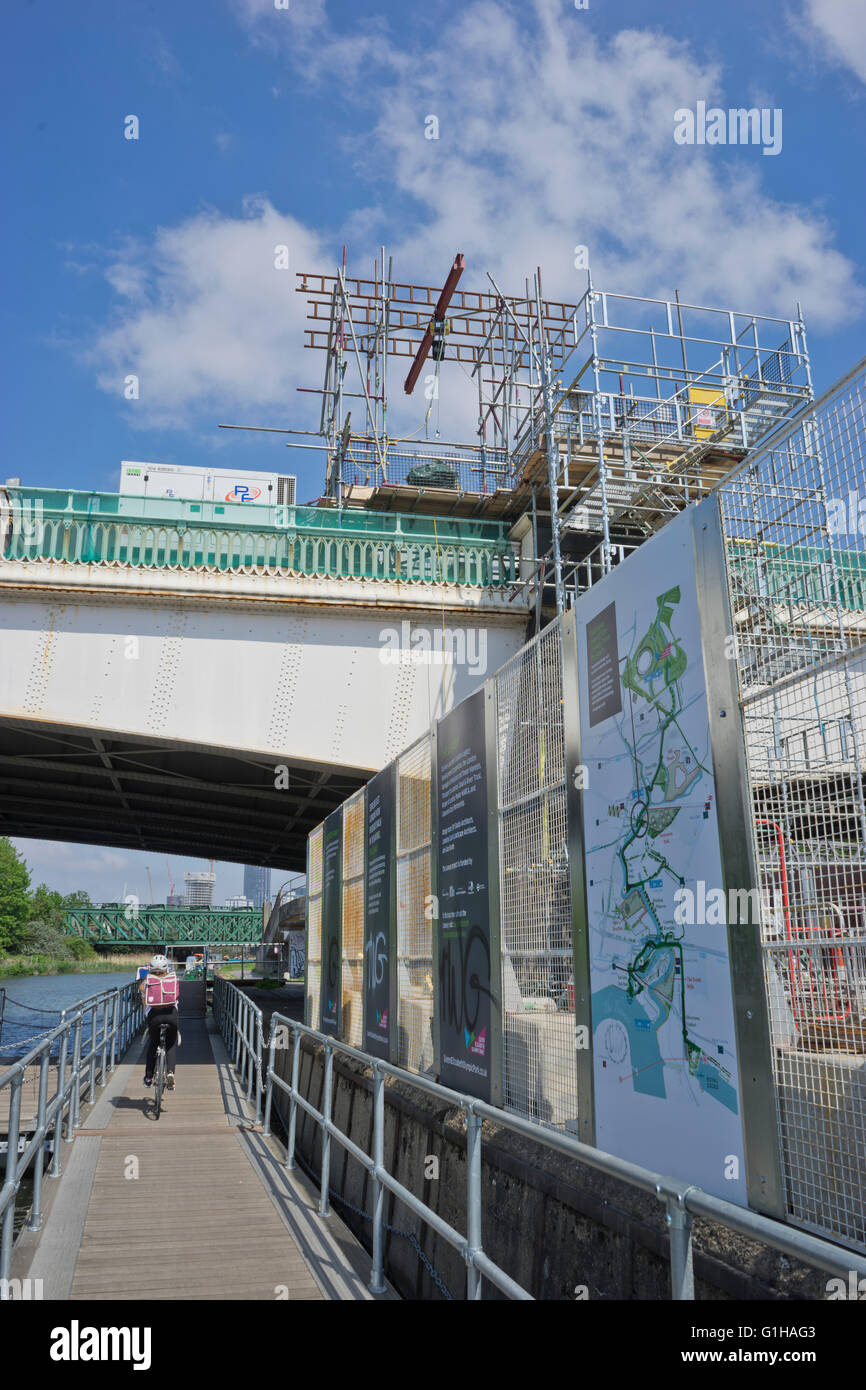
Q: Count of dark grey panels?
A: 3